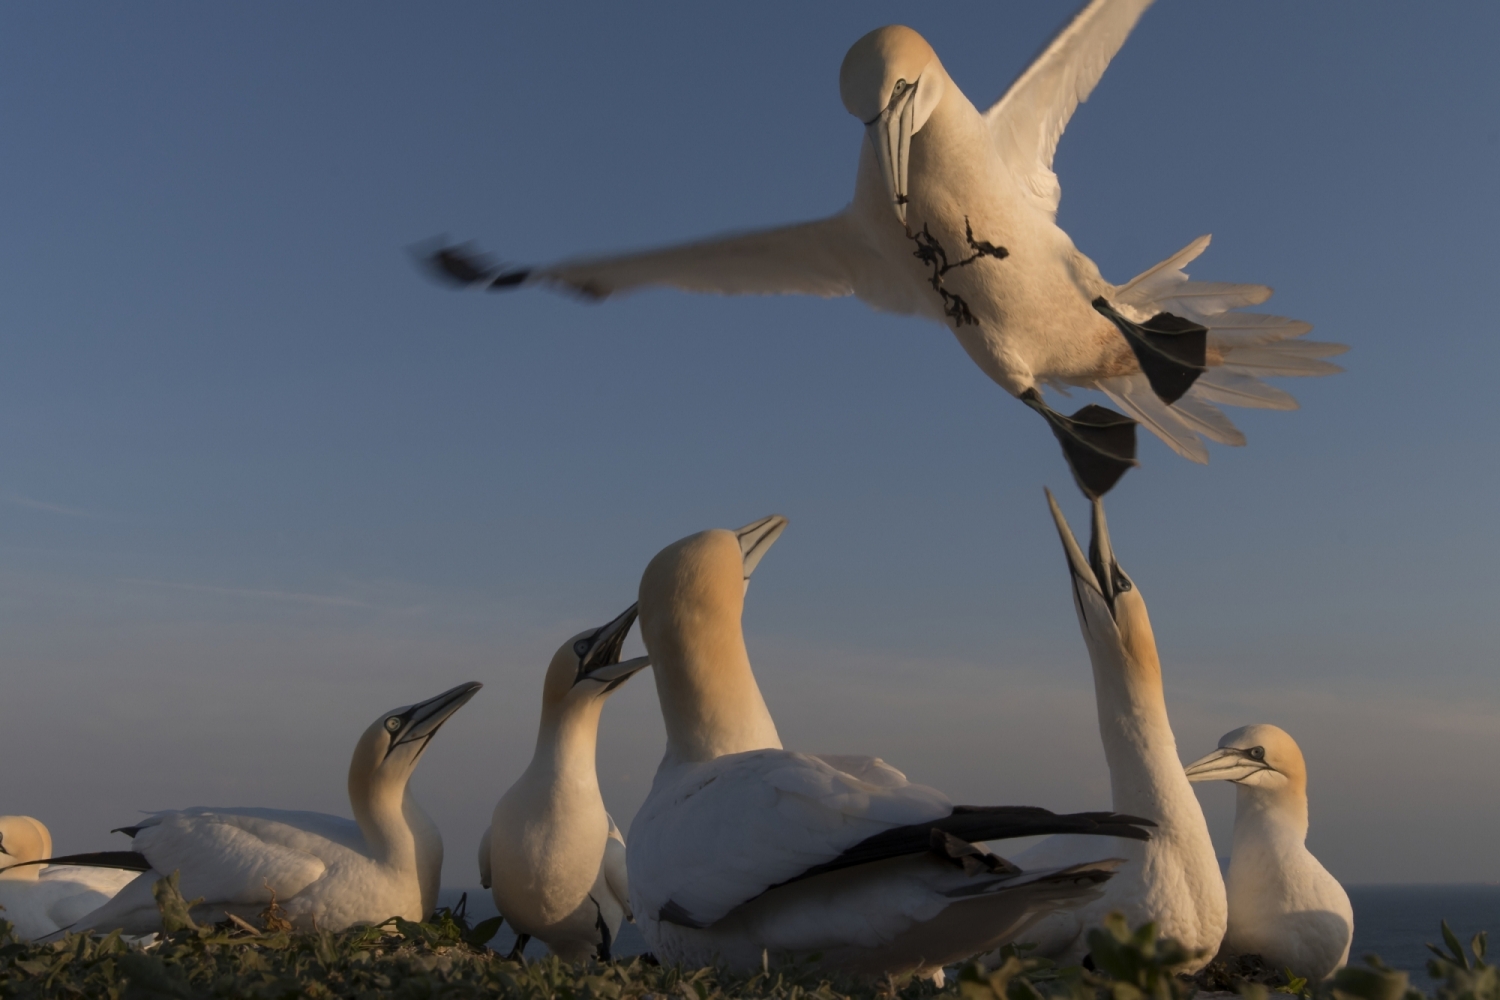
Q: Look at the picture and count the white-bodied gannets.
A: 7